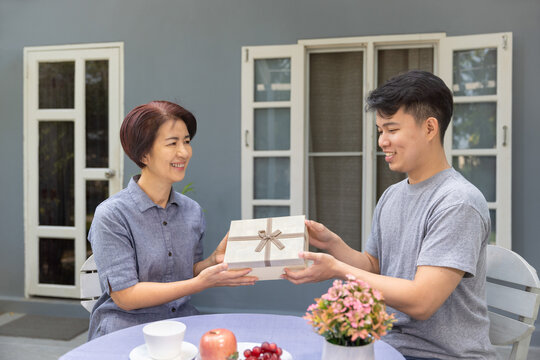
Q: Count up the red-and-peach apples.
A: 1